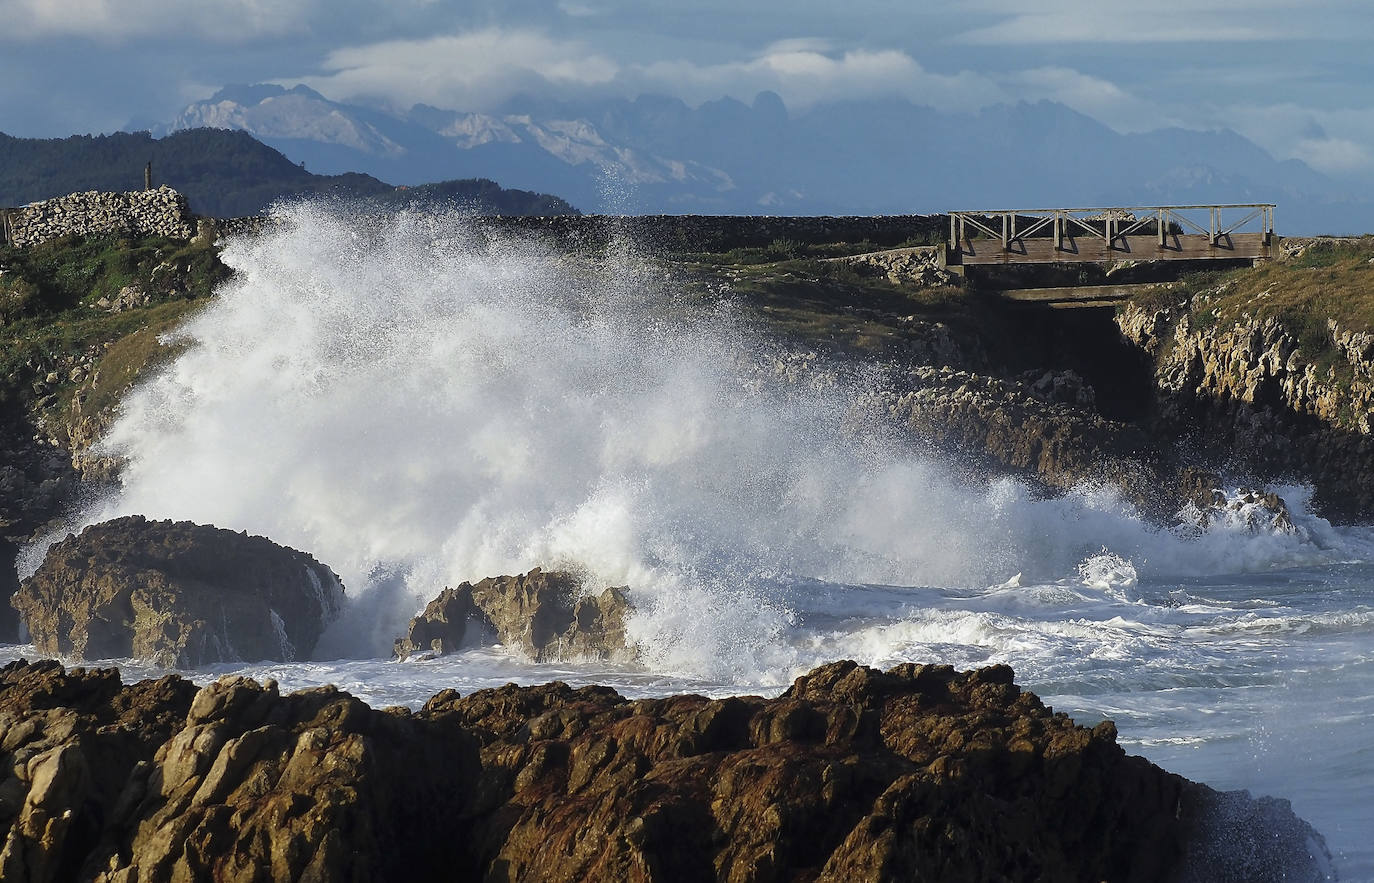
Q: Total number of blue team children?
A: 0